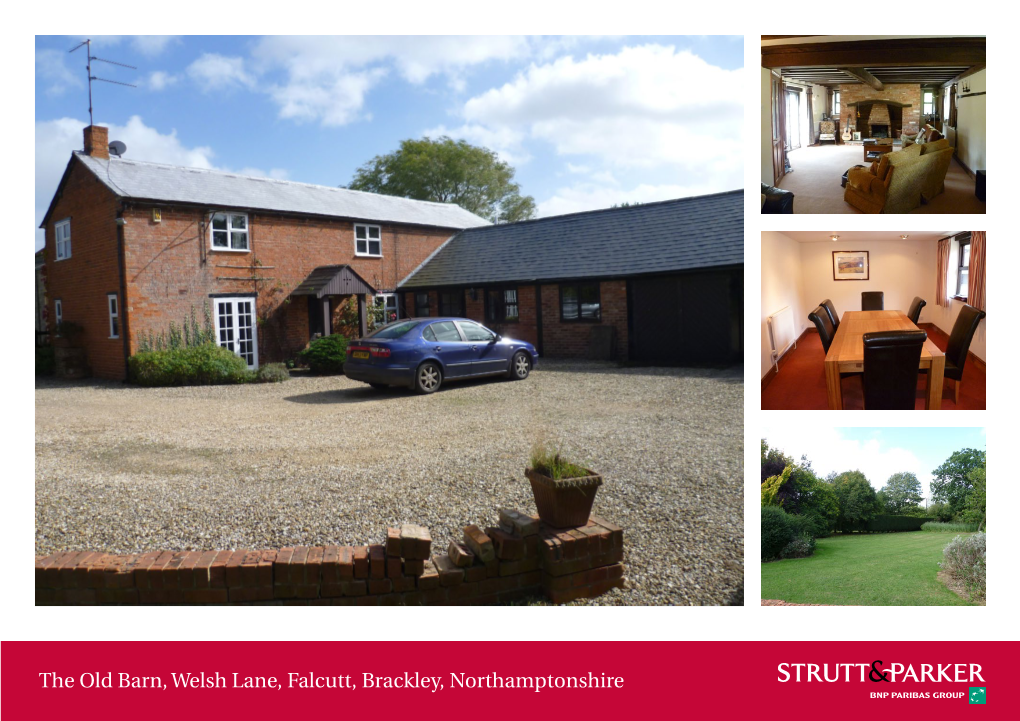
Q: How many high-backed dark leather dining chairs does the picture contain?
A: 6